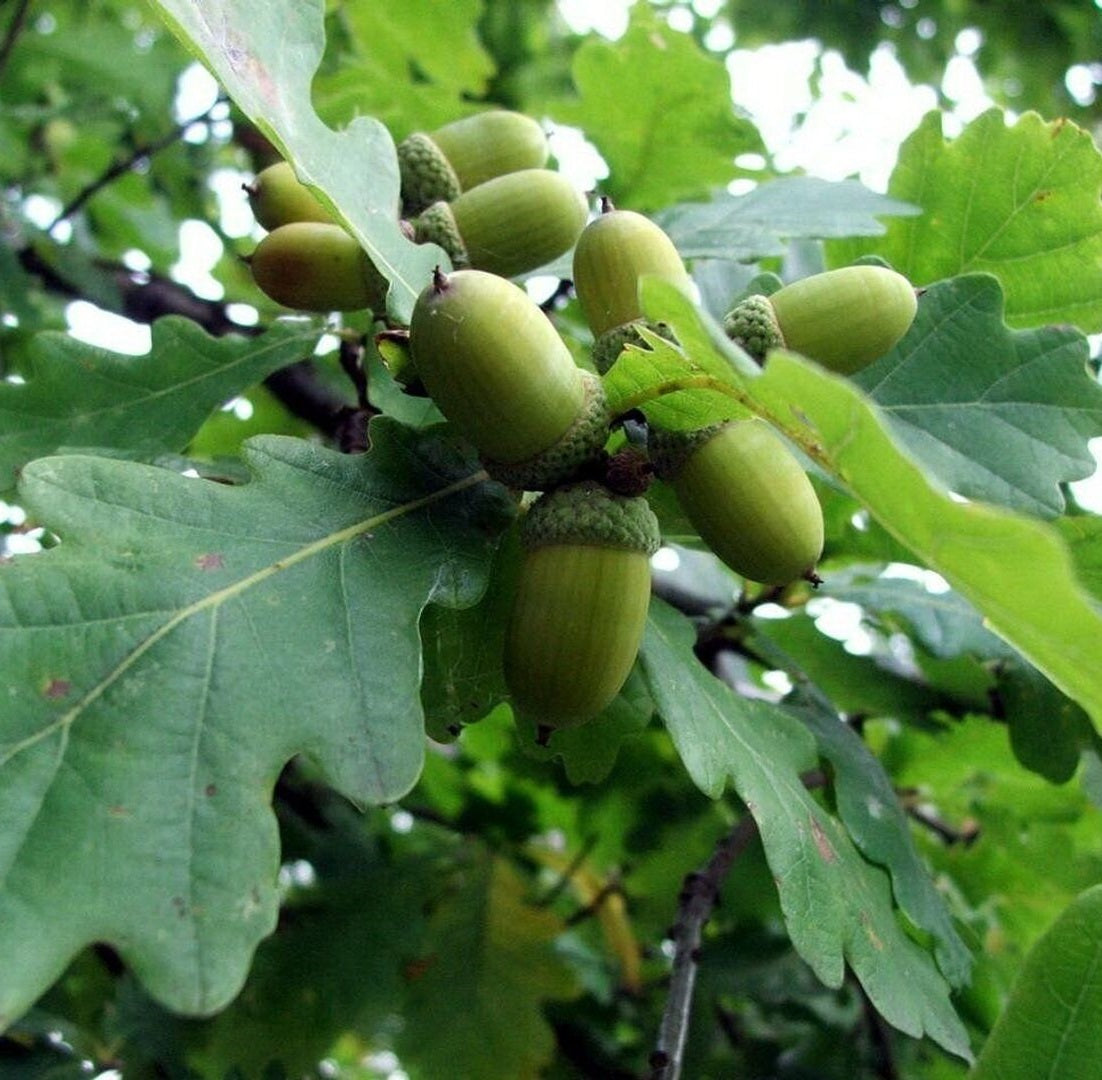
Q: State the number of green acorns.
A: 9